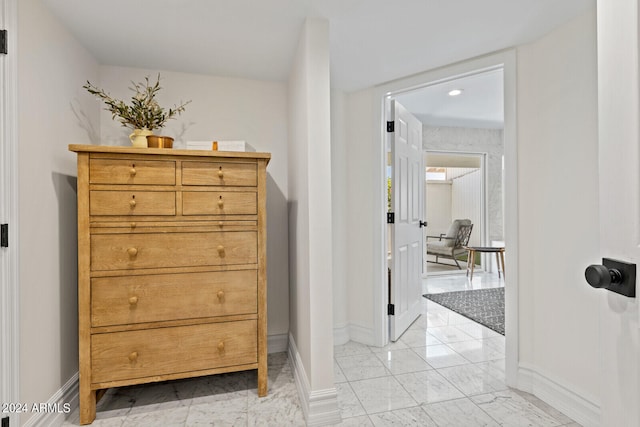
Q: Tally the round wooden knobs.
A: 12